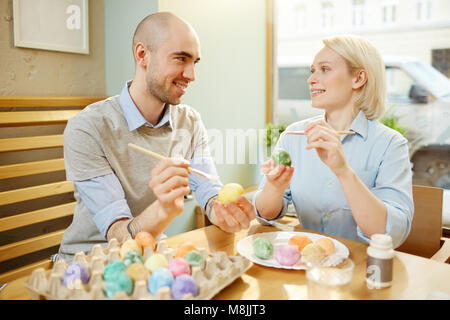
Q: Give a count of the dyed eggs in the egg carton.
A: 13